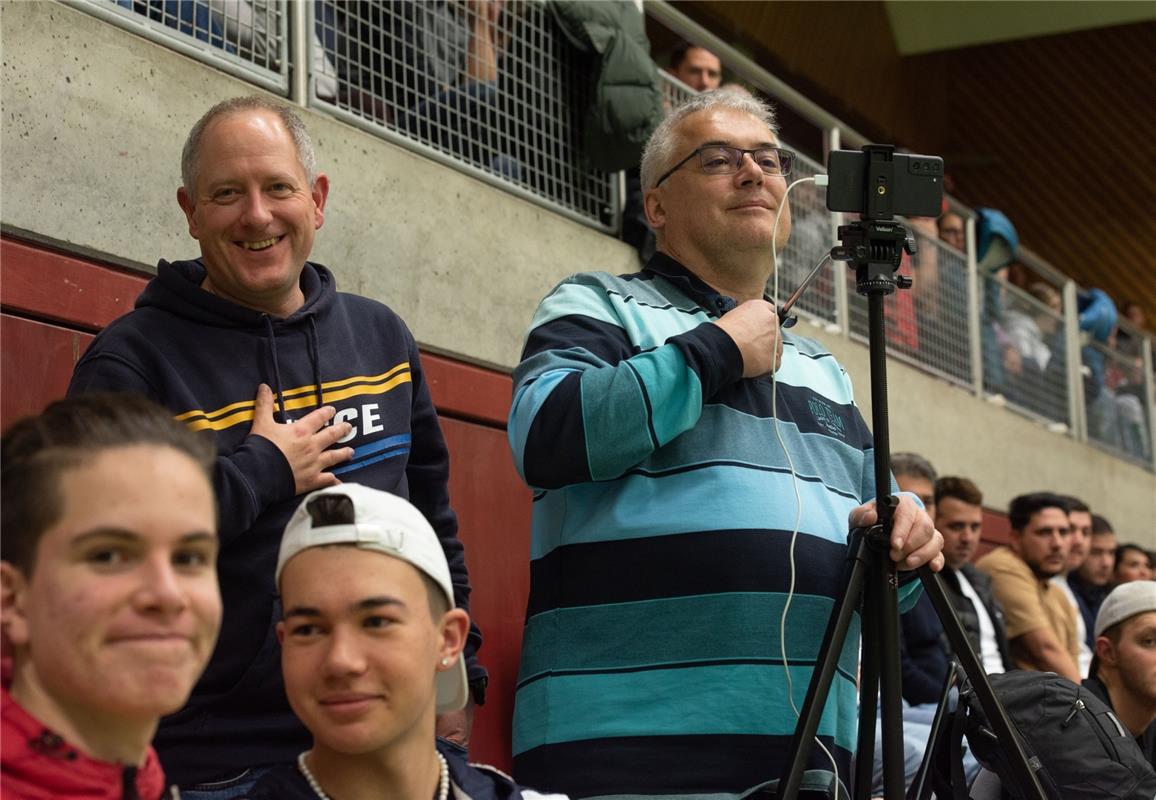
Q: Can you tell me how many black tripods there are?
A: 1